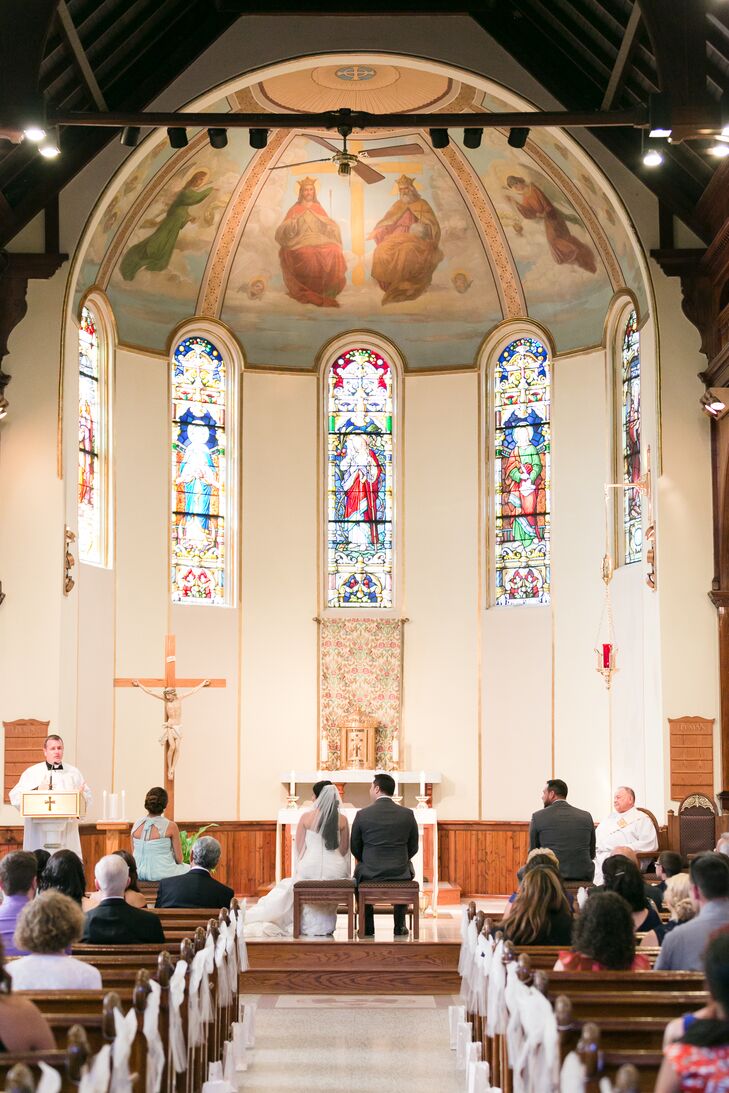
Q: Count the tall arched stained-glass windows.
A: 5